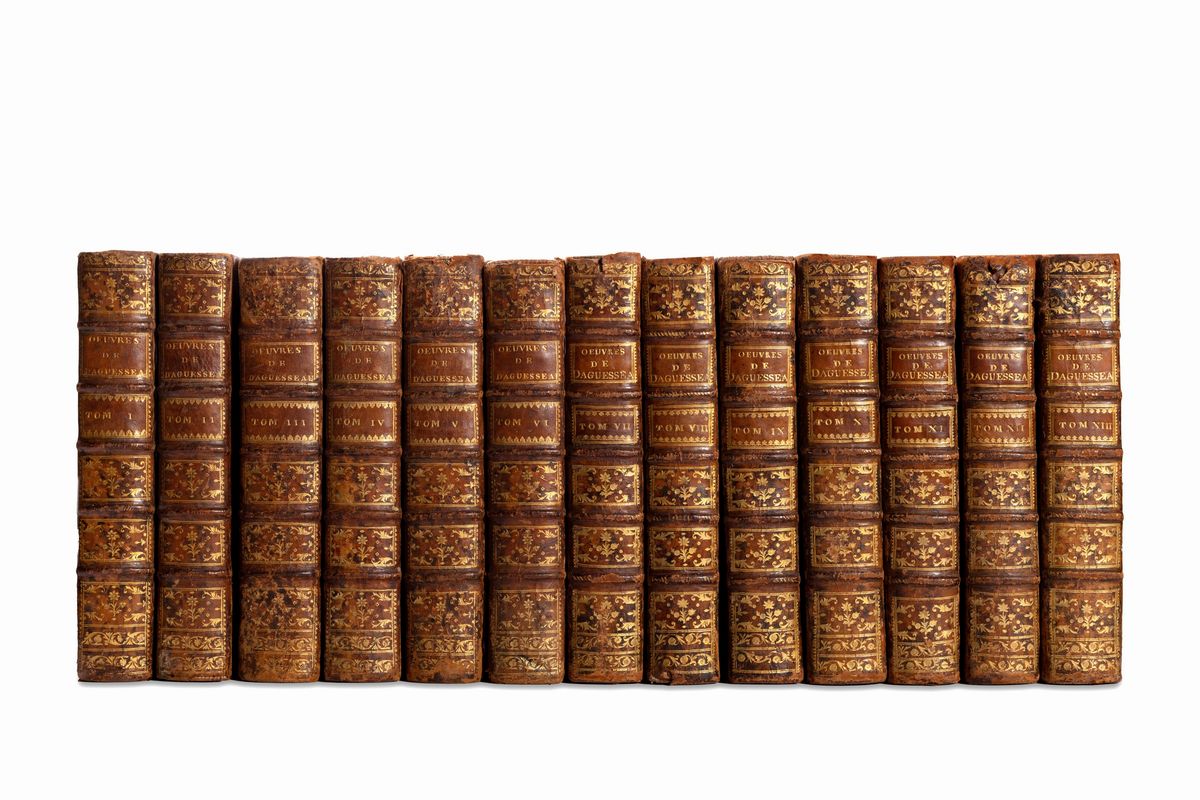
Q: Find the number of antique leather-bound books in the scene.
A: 13